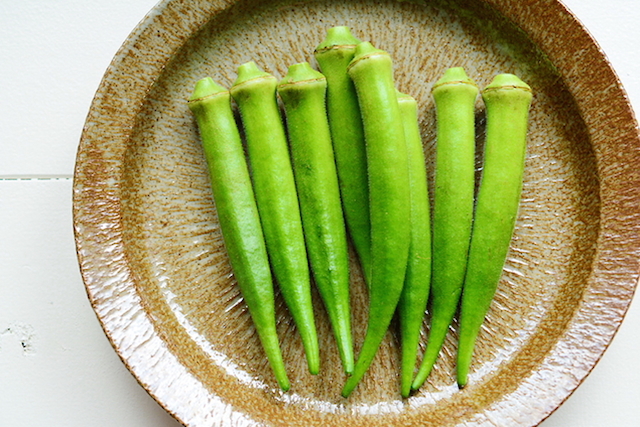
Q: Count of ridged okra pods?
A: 8